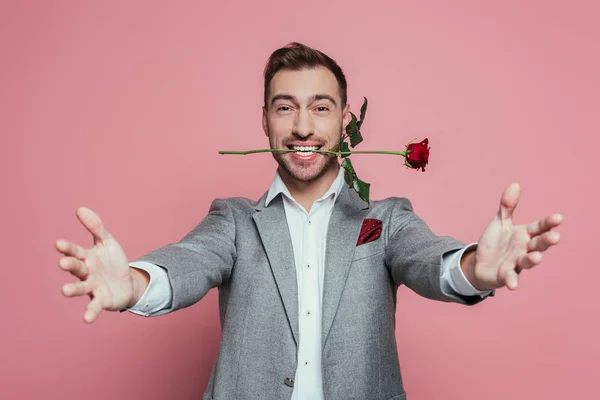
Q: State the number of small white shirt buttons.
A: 4